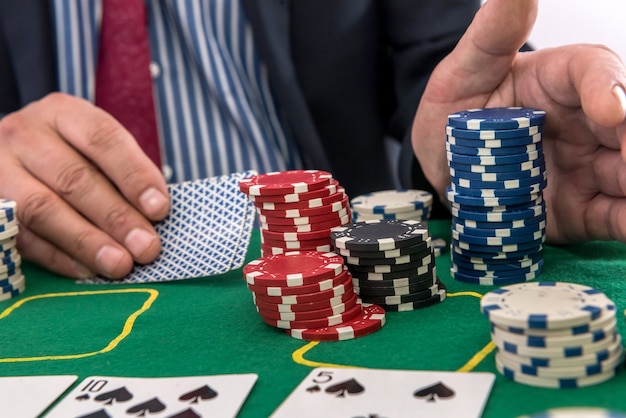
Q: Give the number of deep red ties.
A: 1